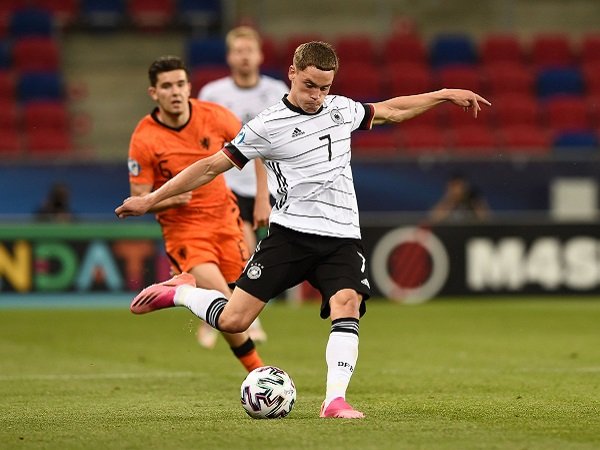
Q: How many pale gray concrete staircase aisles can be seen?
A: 1